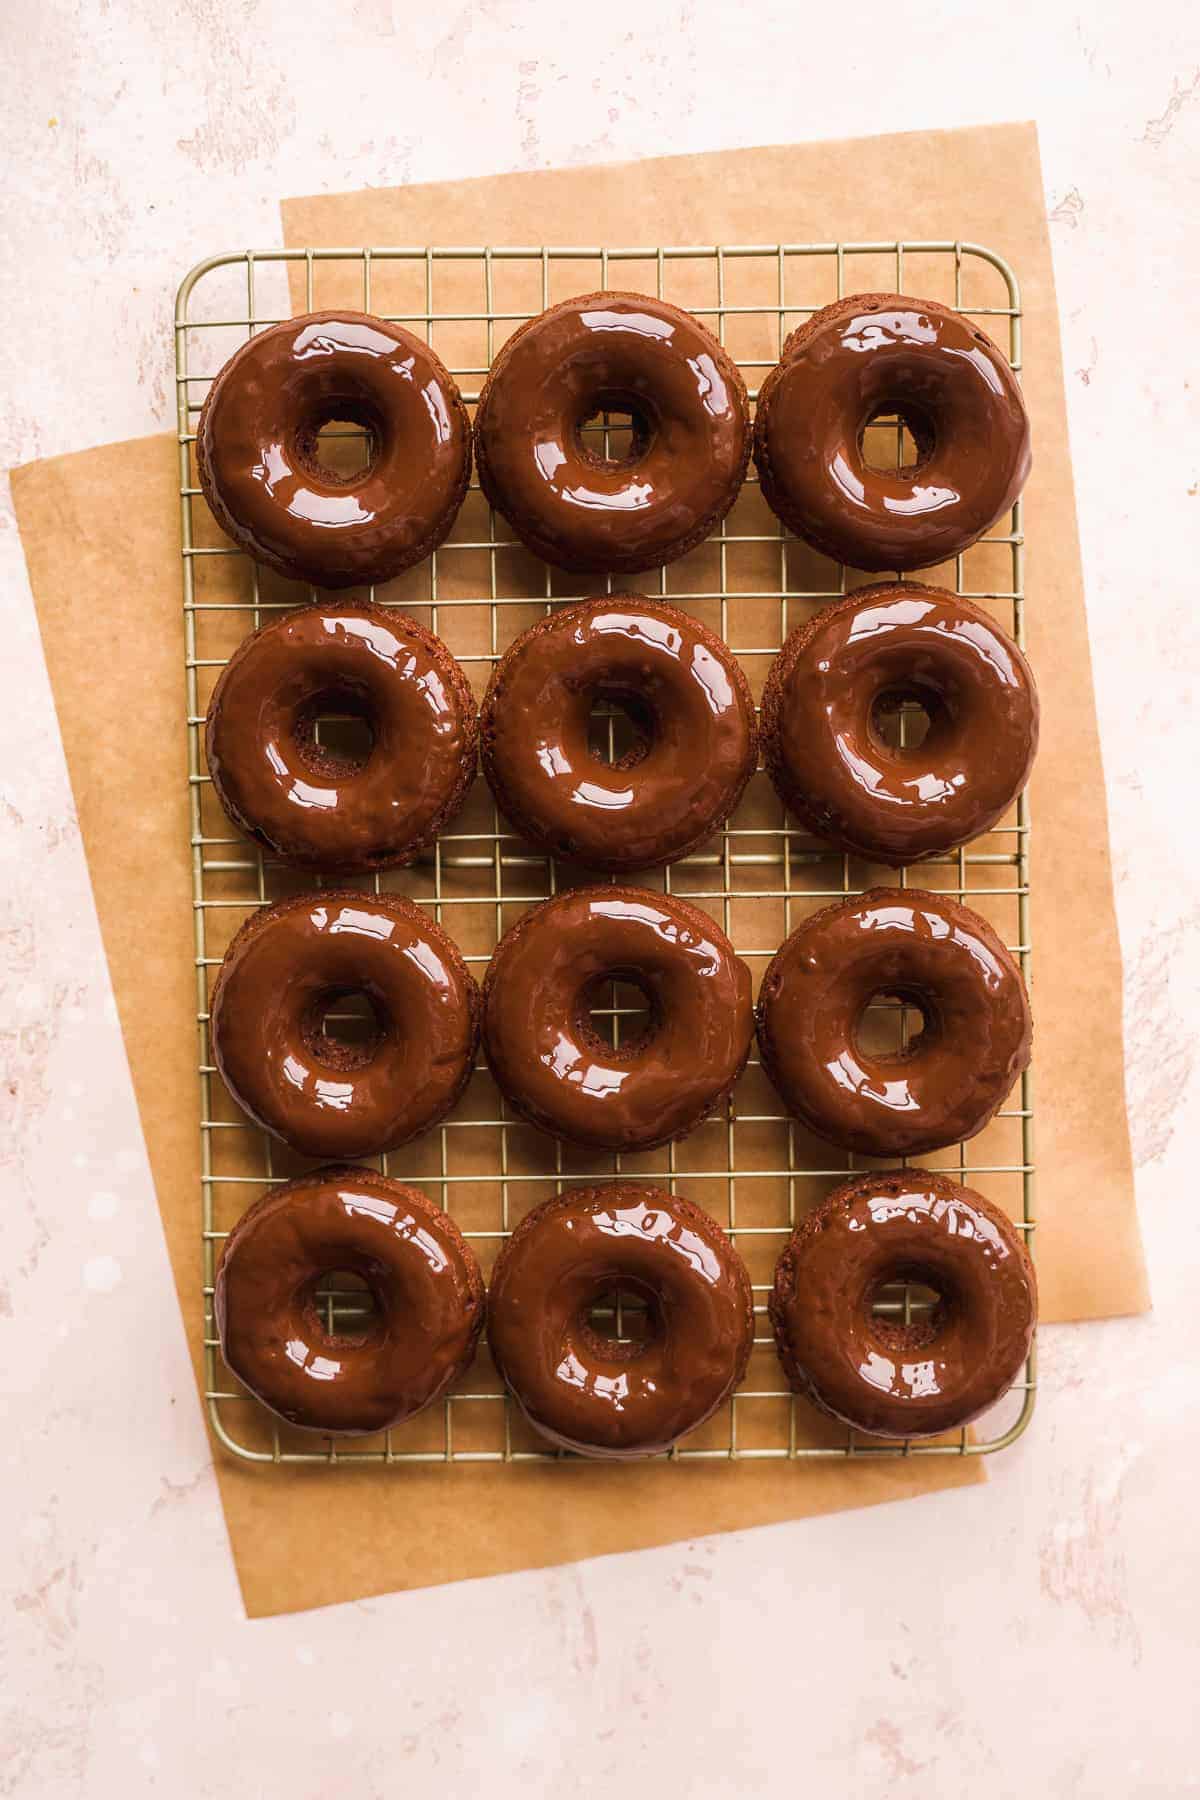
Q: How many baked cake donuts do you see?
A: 12